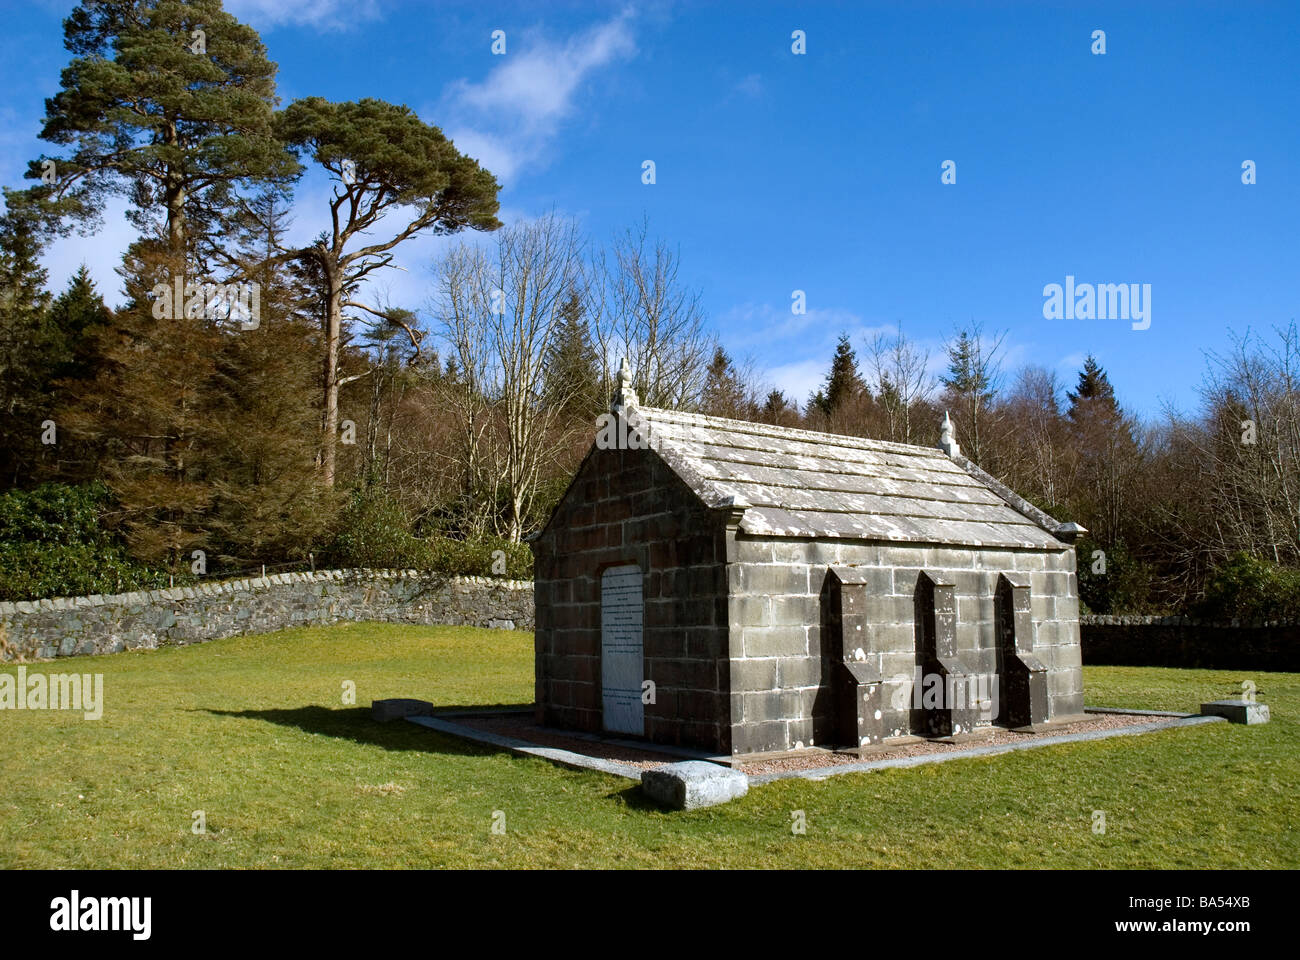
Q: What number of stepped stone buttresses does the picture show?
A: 3